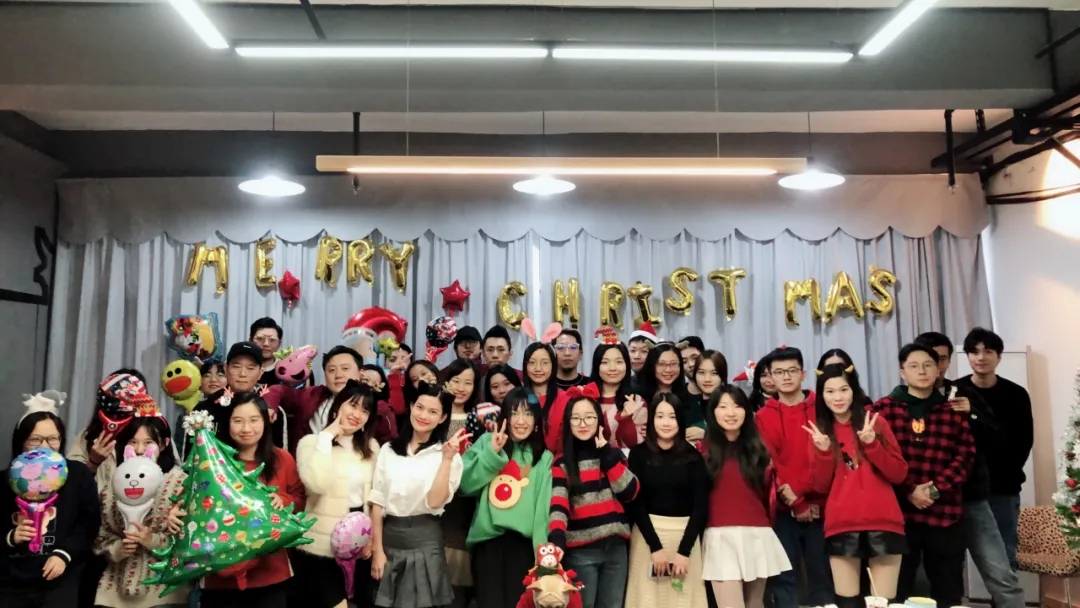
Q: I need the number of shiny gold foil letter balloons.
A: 14